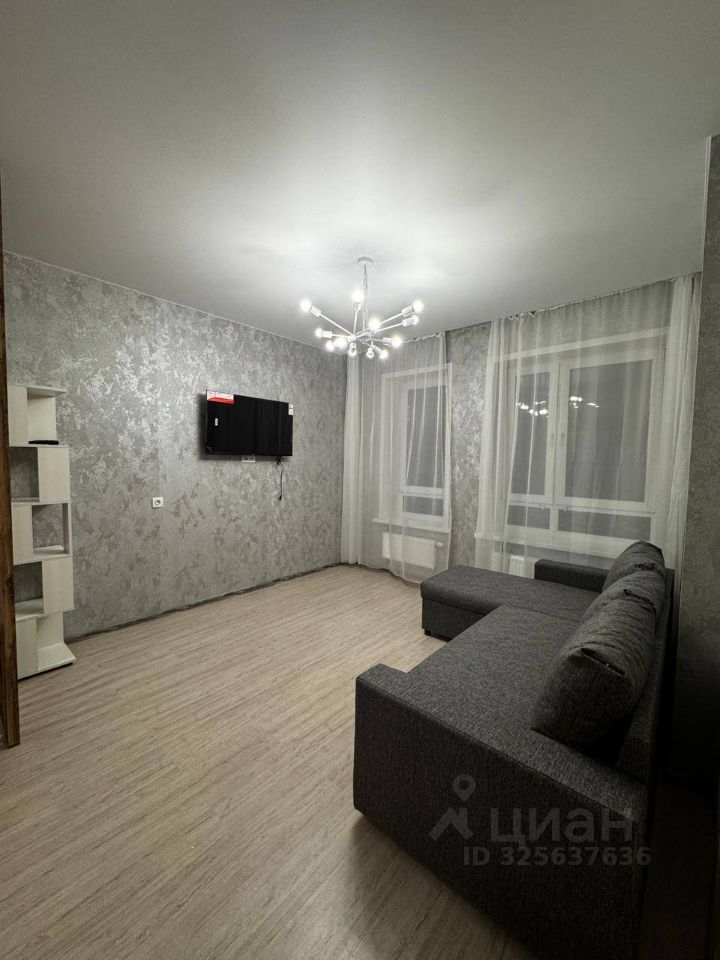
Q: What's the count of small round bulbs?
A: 12